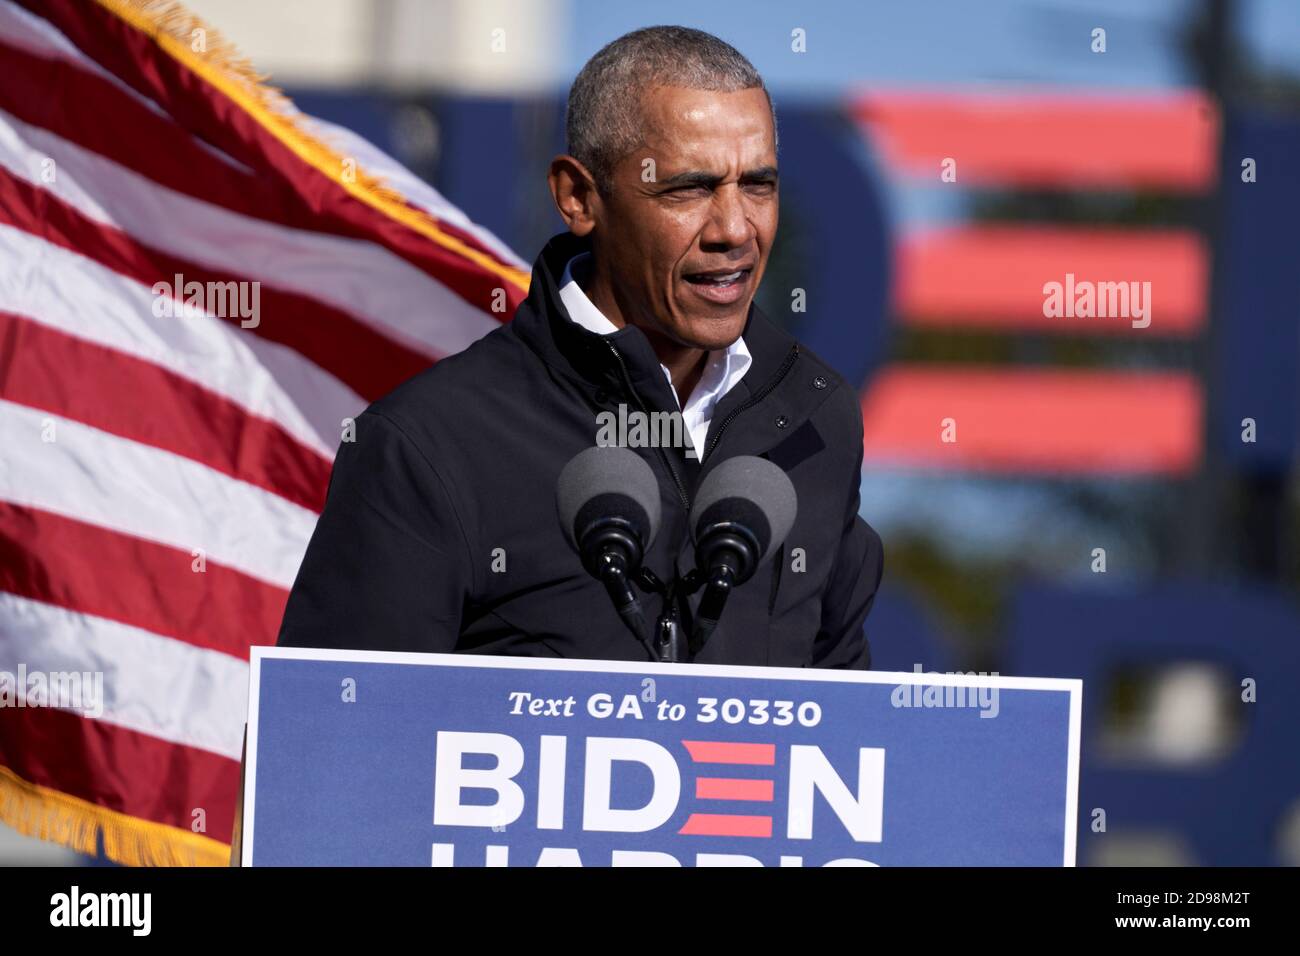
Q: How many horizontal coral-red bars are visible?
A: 6